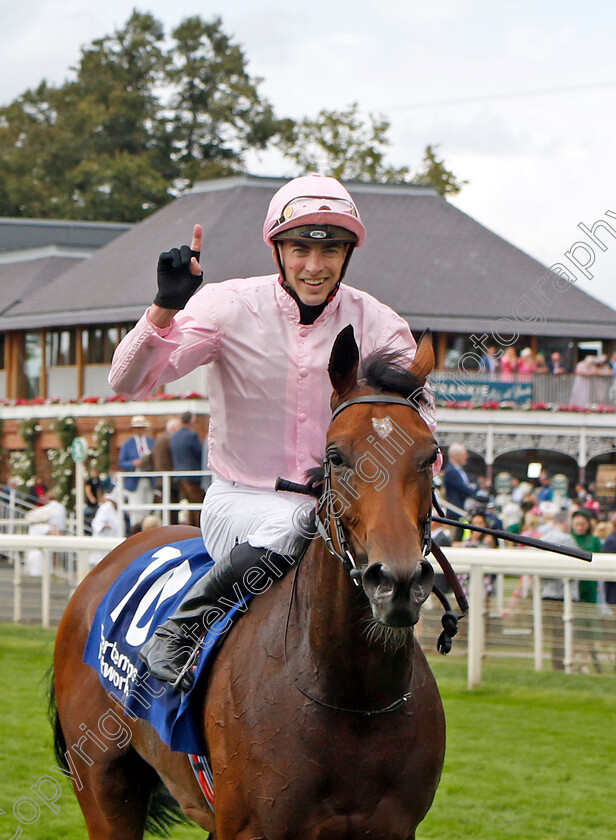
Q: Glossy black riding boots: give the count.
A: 1